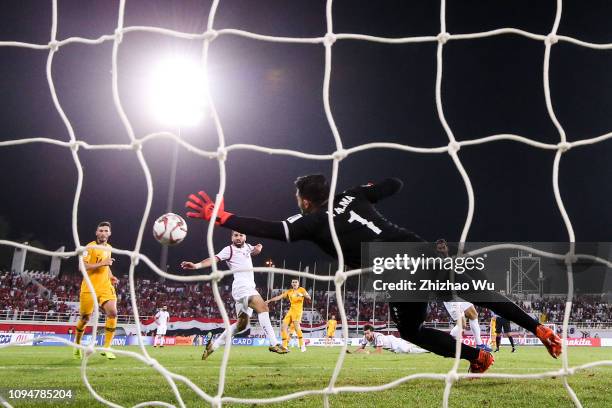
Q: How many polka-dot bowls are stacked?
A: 0